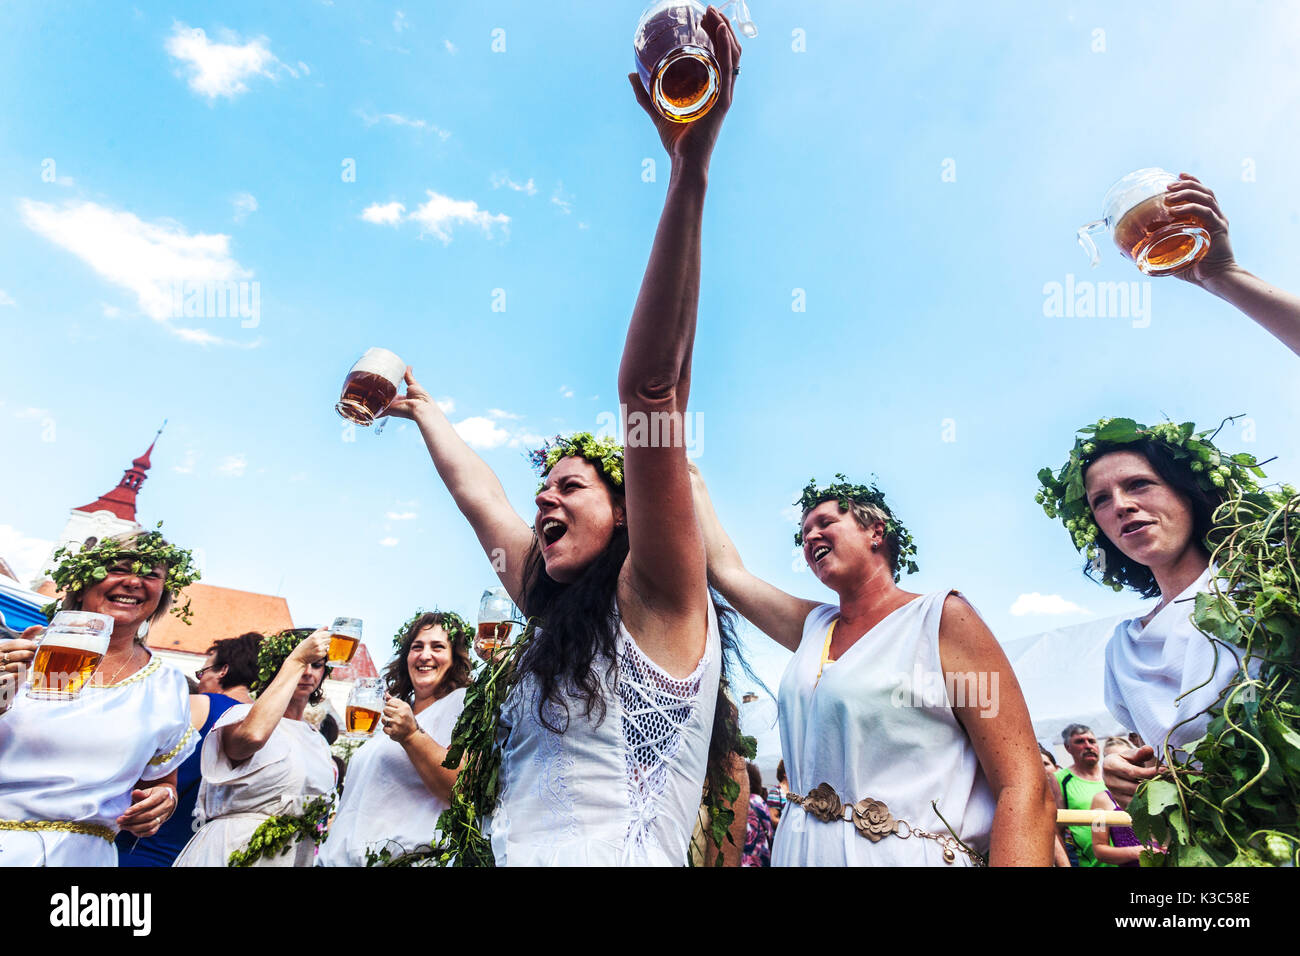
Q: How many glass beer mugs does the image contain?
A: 7